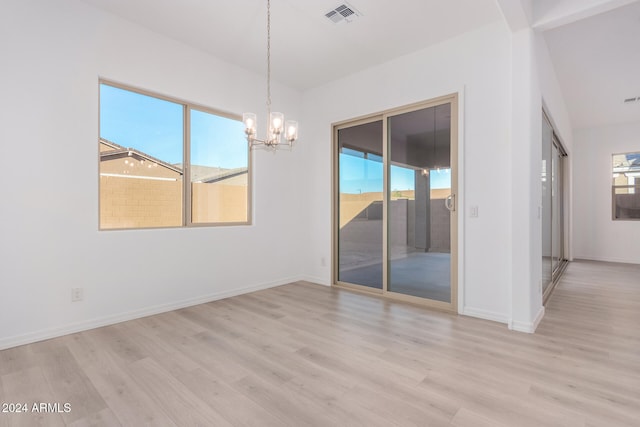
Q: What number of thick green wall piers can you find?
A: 0